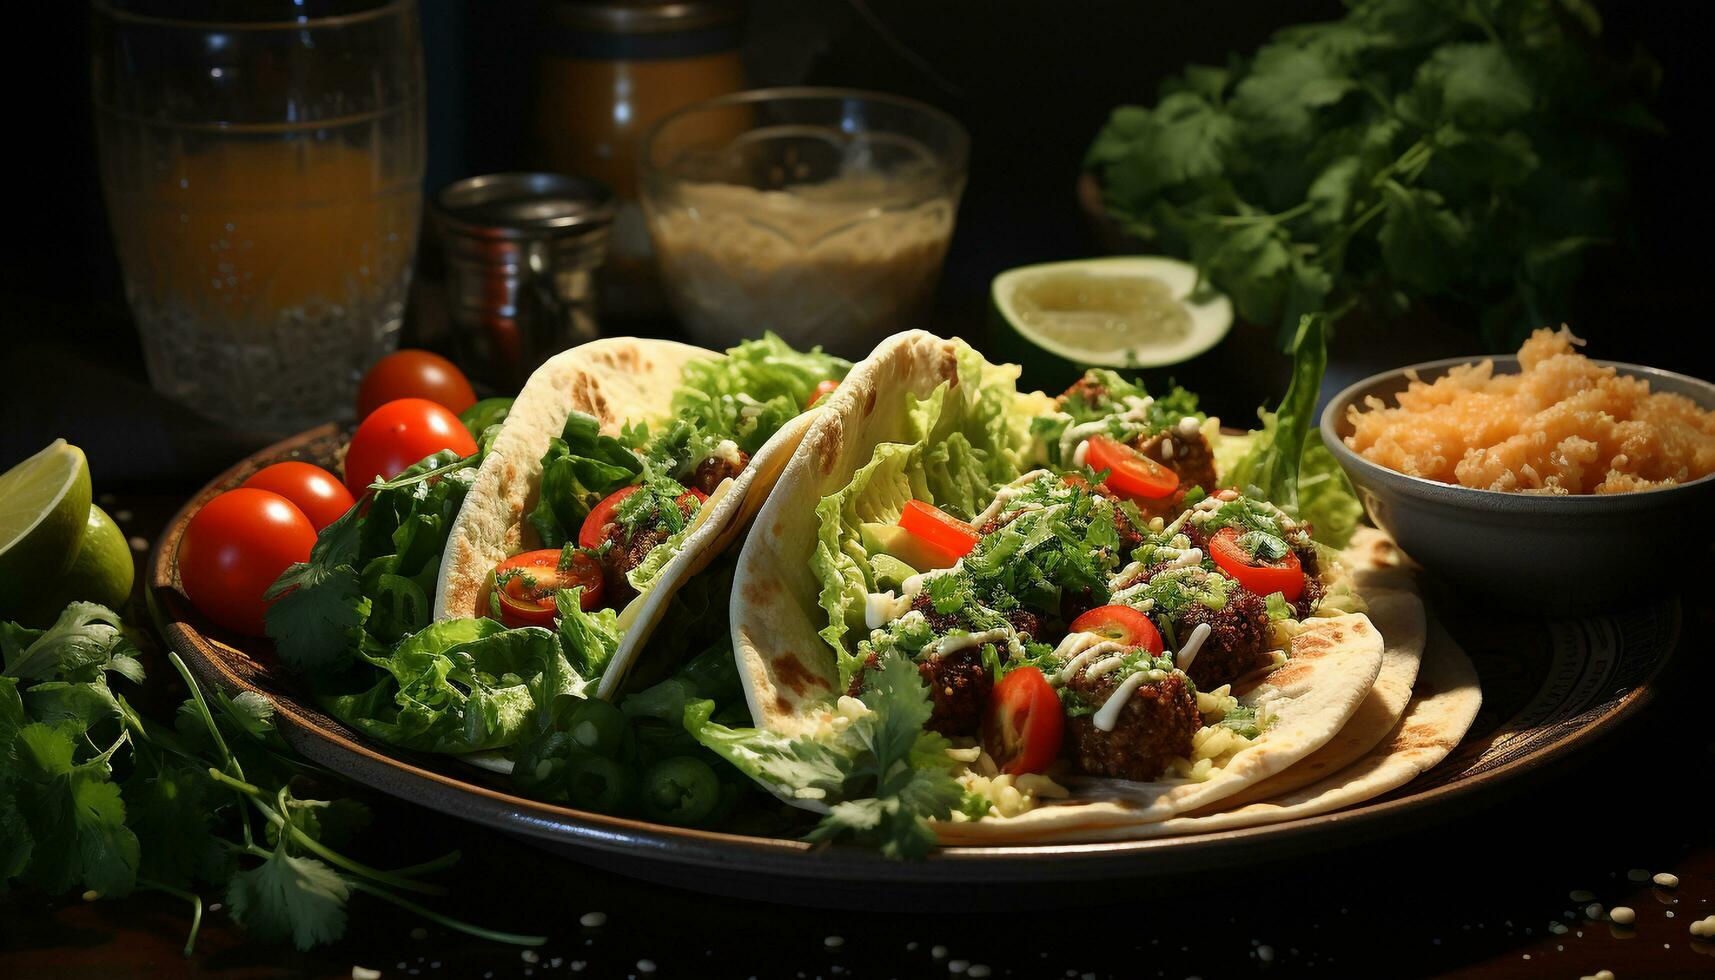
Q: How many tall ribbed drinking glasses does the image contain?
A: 1